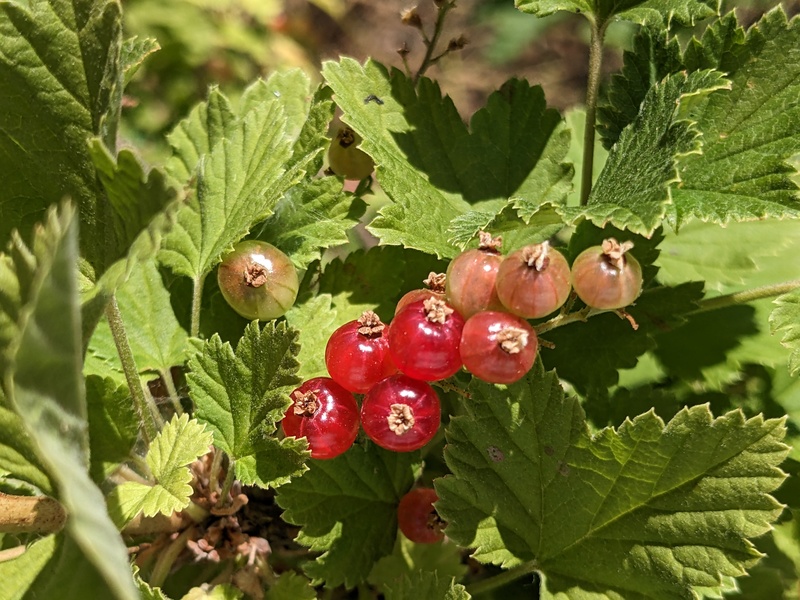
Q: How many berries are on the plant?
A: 12